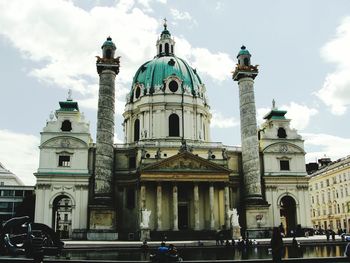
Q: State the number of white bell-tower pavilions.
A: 2